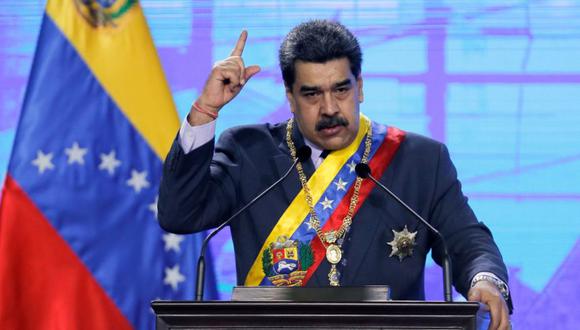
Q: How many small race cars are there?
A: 0